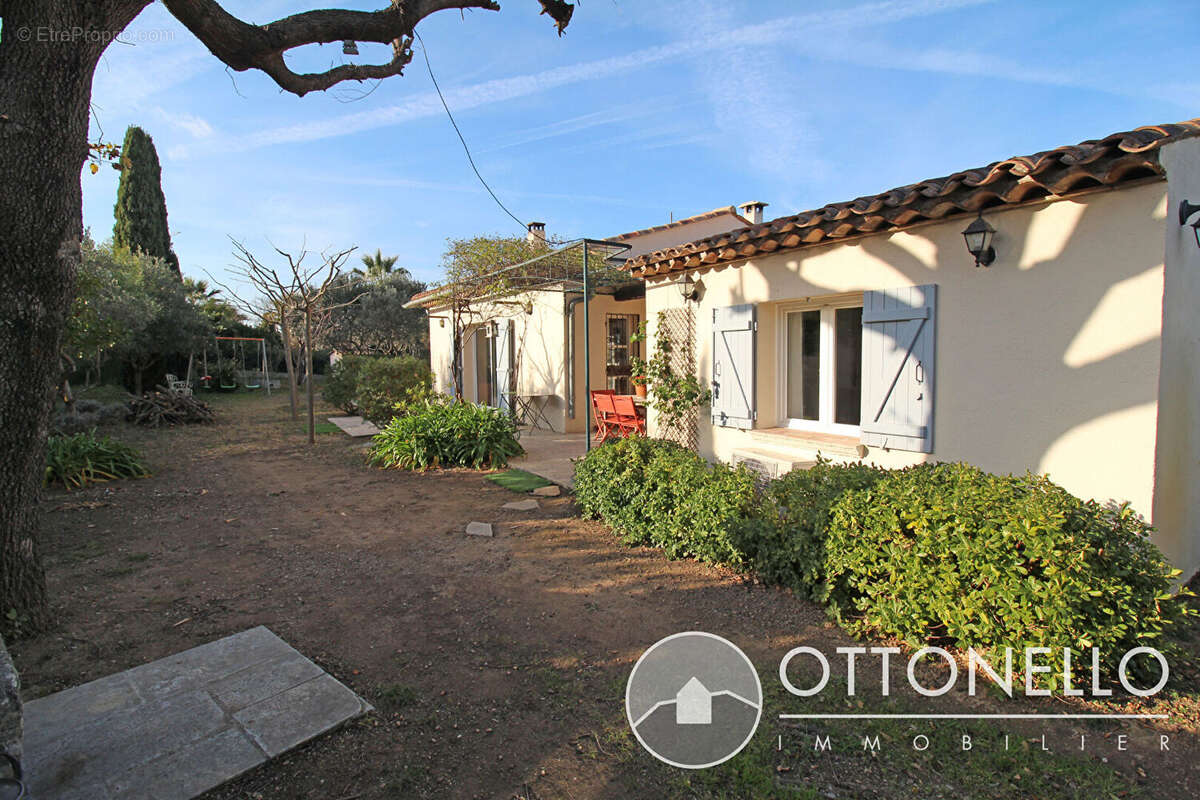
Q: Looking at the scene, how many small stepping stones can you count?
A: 3